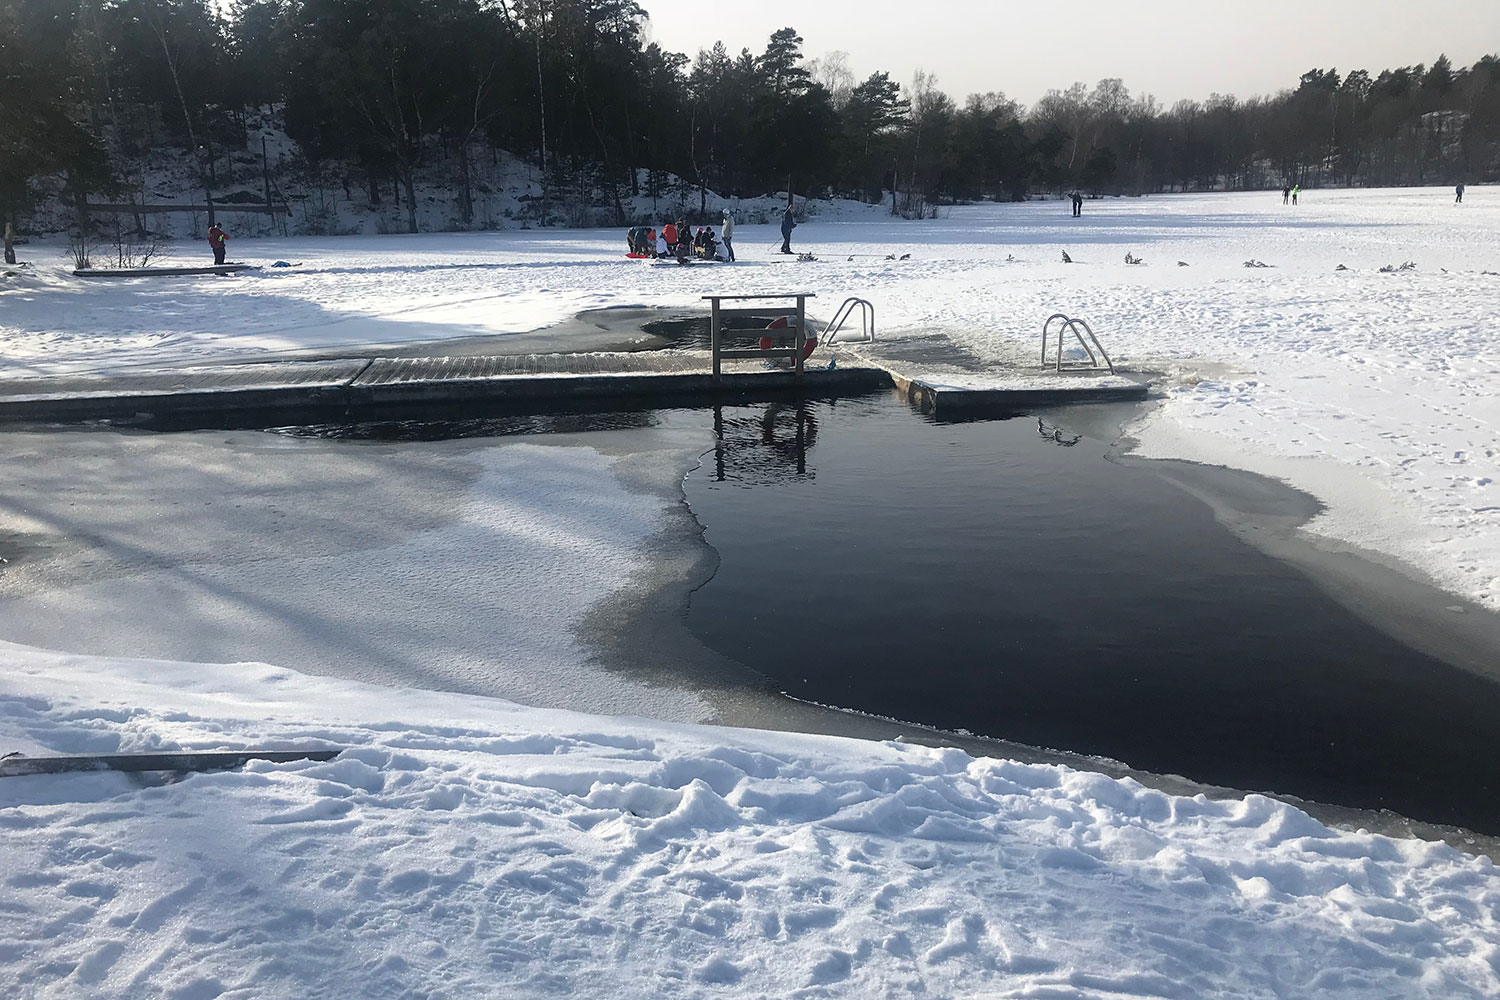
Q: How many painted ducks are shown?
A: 0